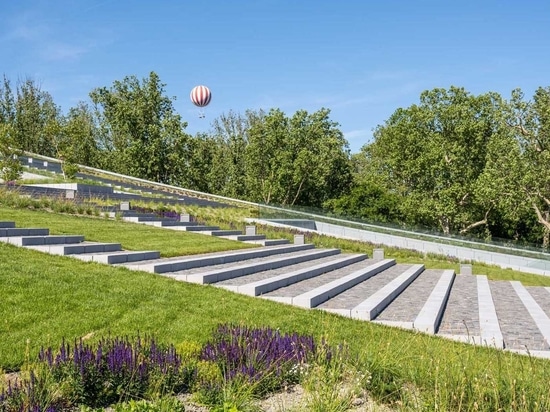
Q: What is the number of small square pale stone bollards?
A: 7